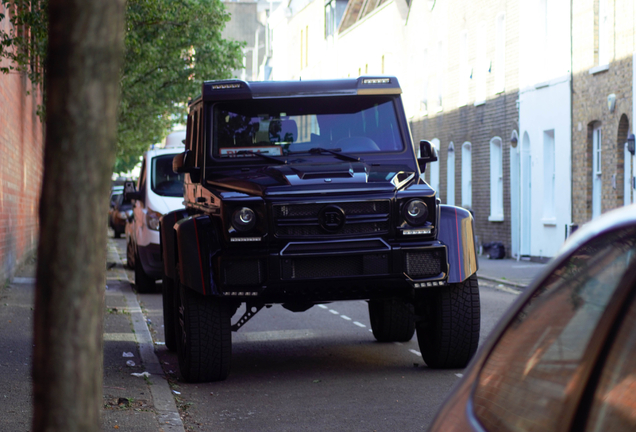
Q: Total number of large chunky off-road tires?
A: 4